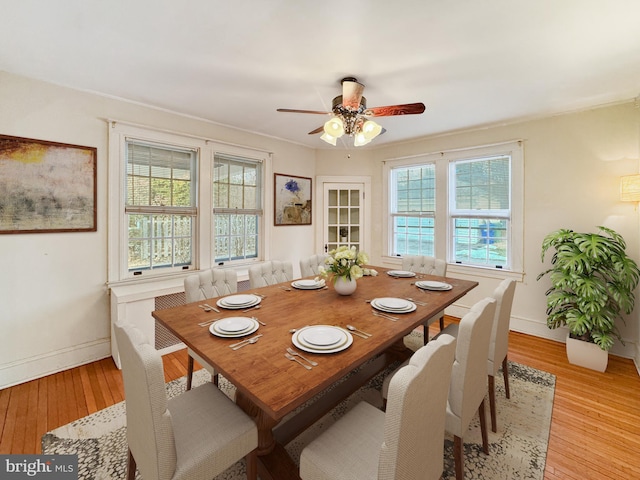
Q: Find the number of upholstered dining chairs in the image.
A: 8